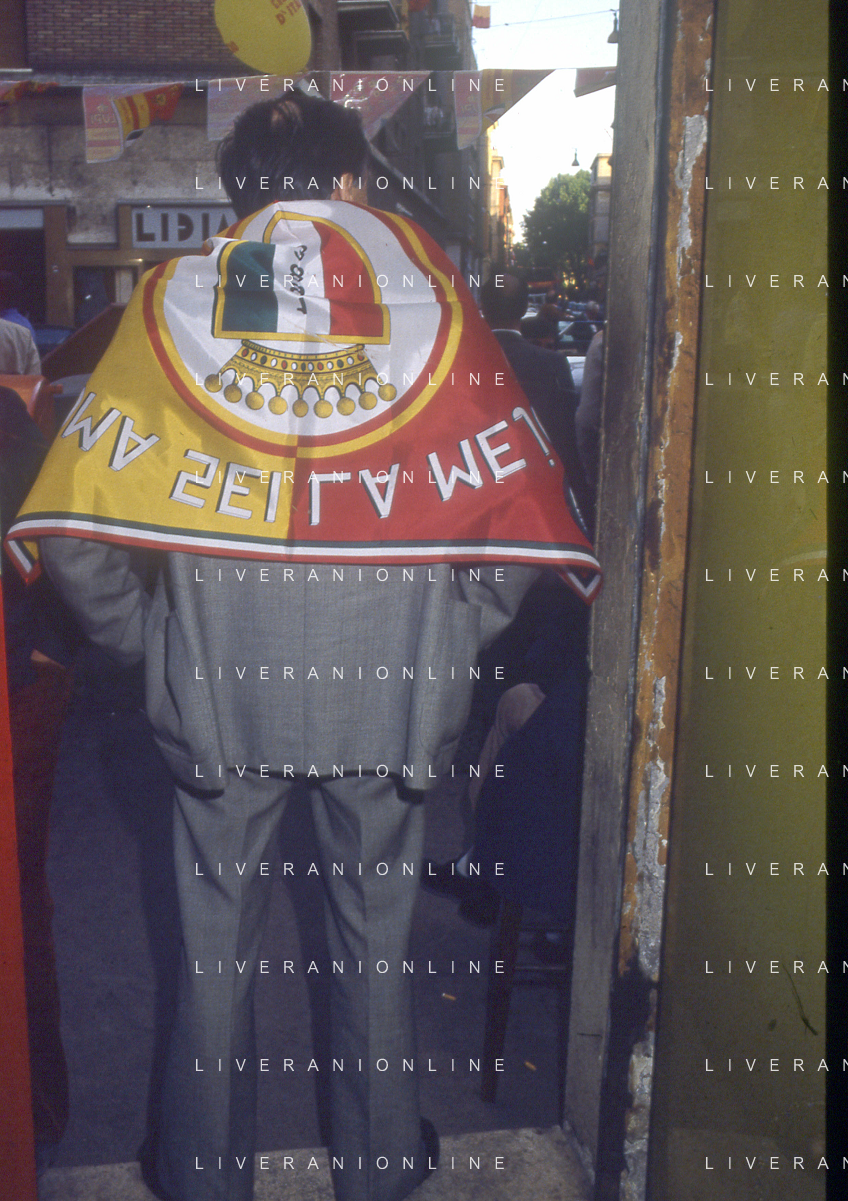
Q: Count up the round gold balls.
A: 9